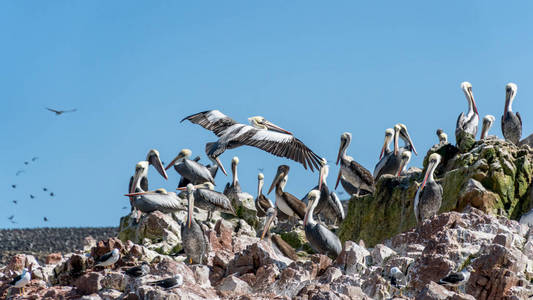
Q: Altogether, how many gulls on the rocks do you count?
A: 6